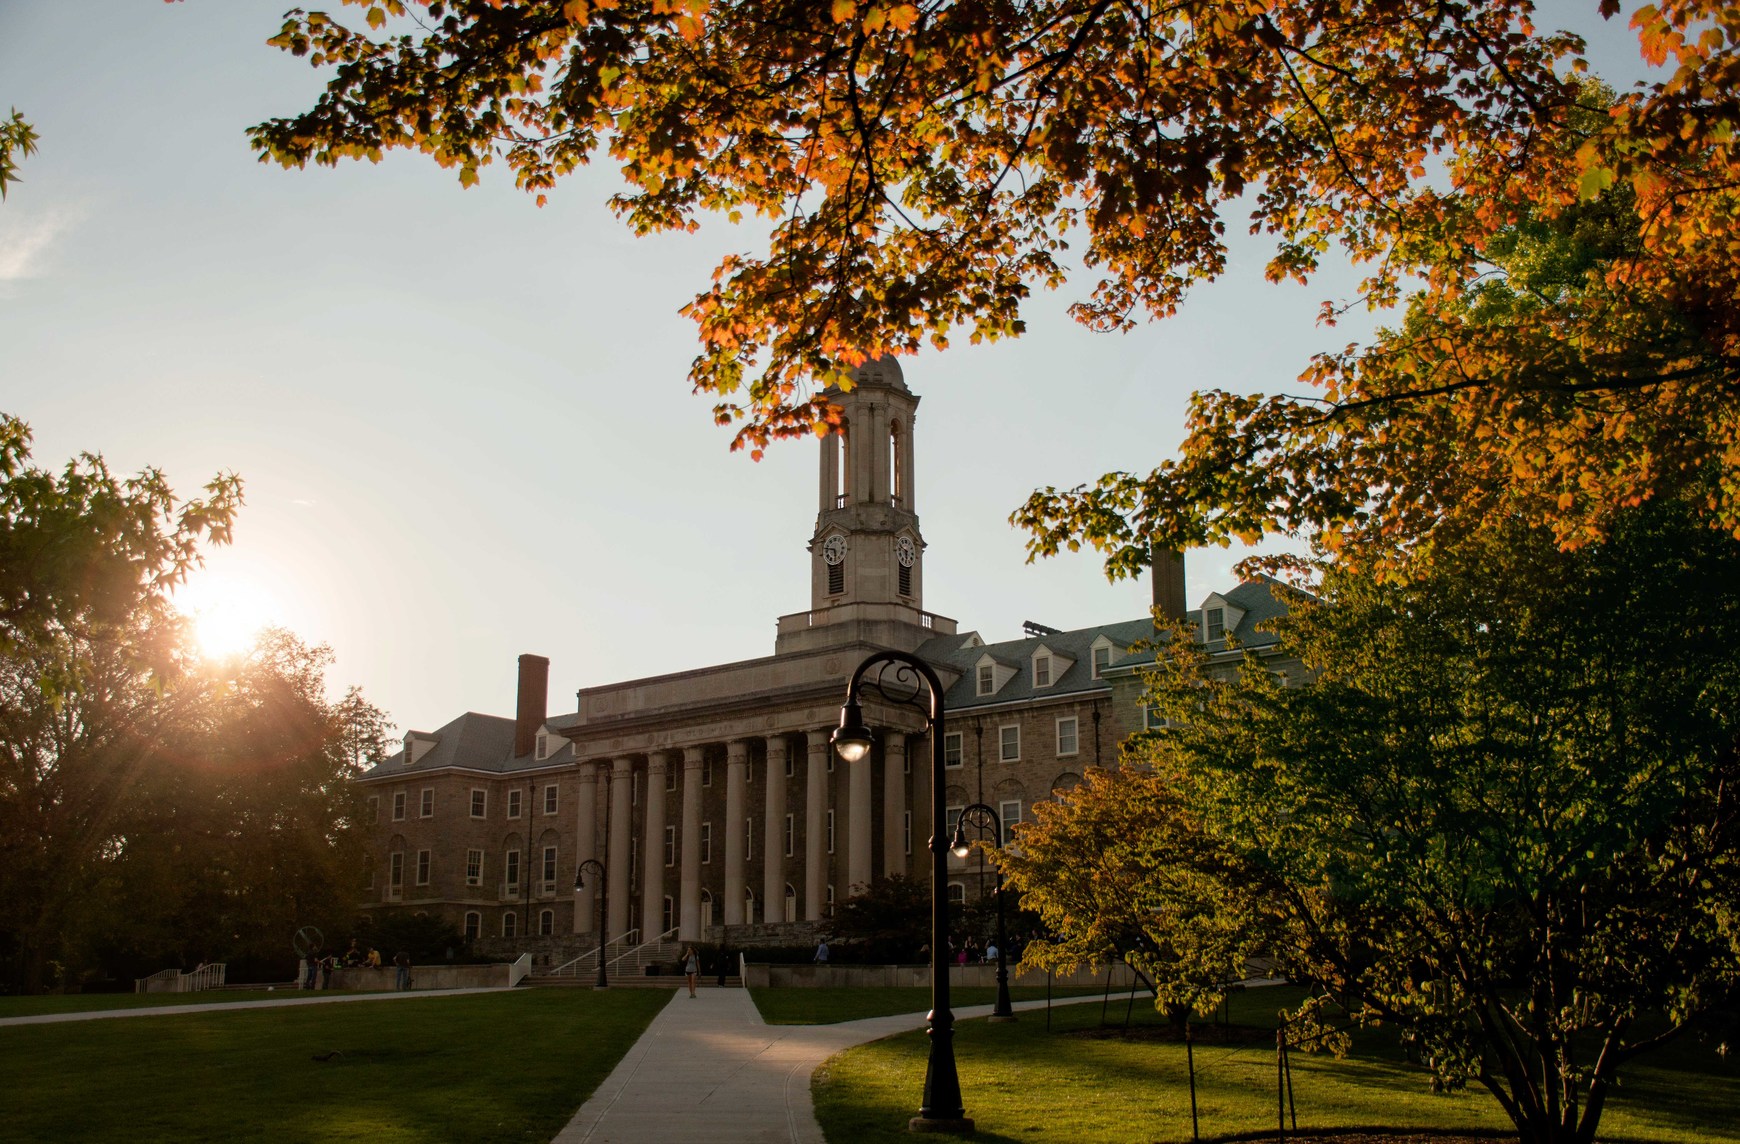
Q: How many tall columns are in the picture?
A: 9